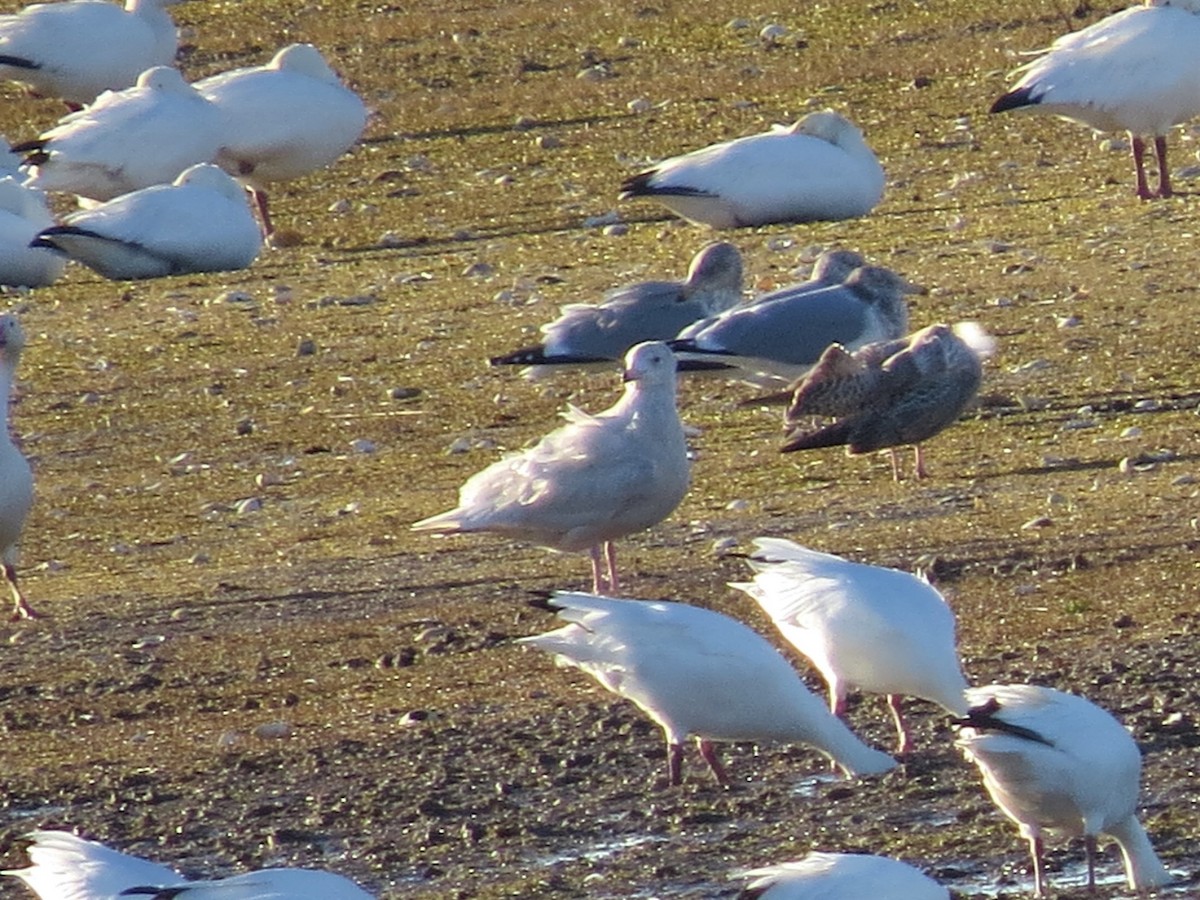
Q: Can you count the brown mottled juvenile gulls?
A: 1